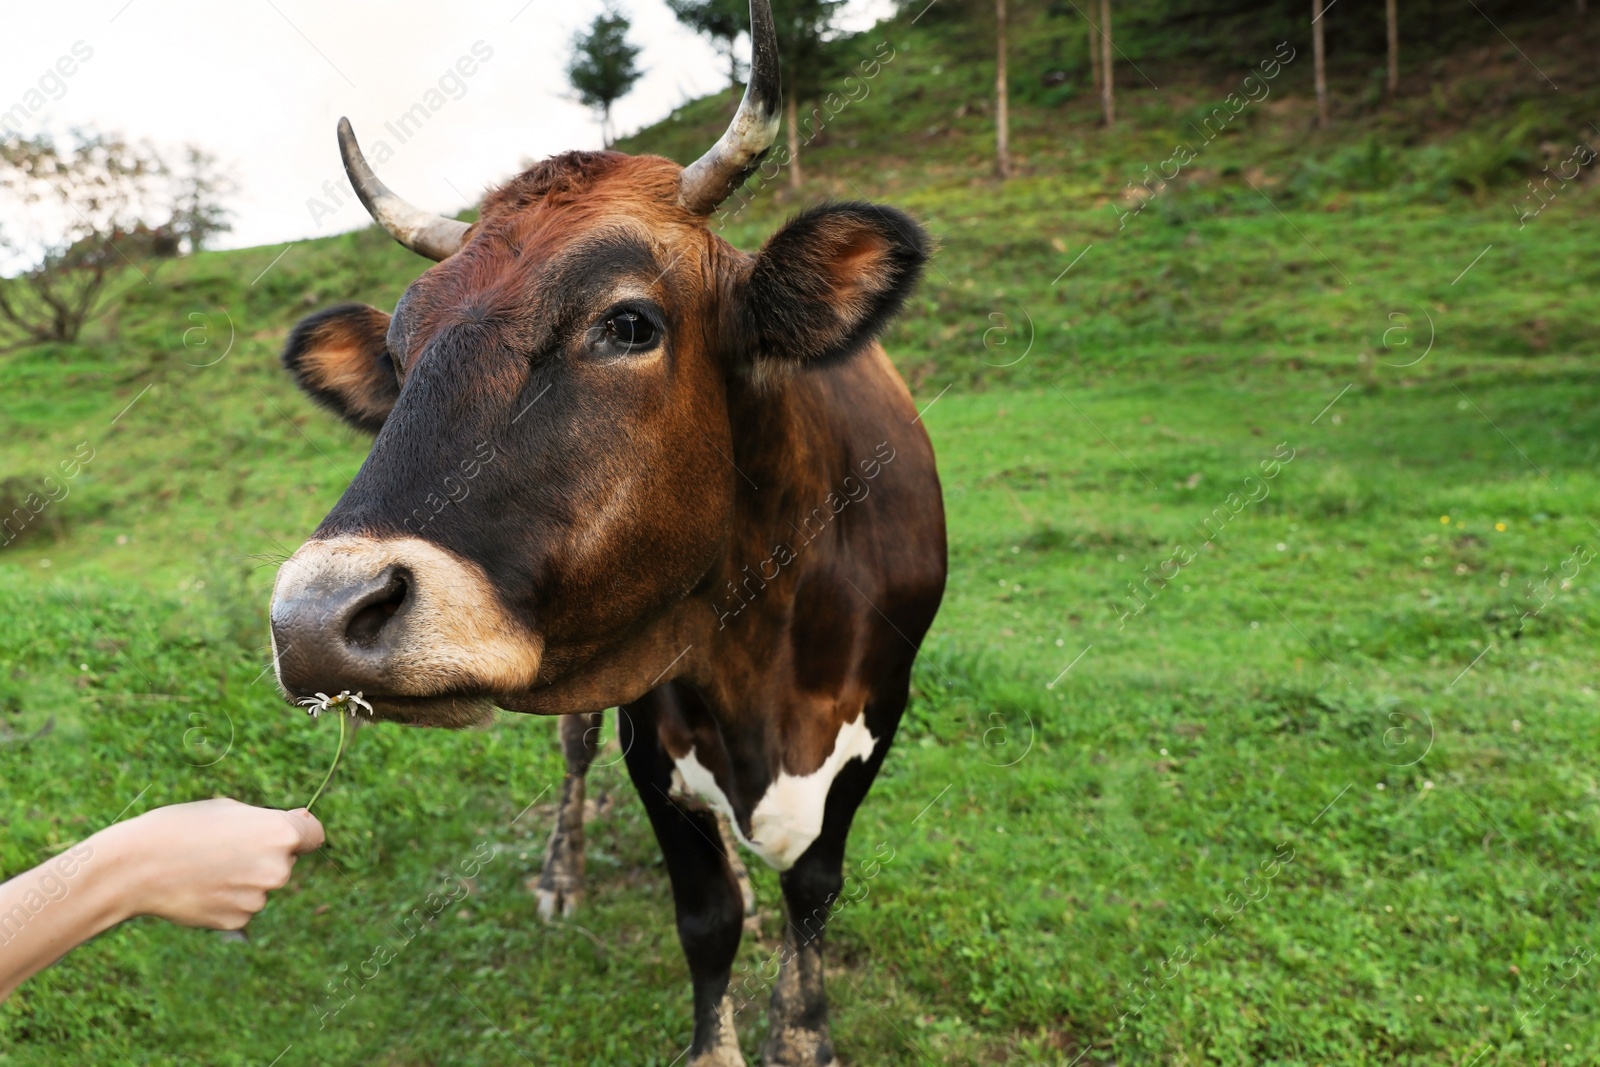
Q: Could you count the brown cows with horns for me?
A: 1